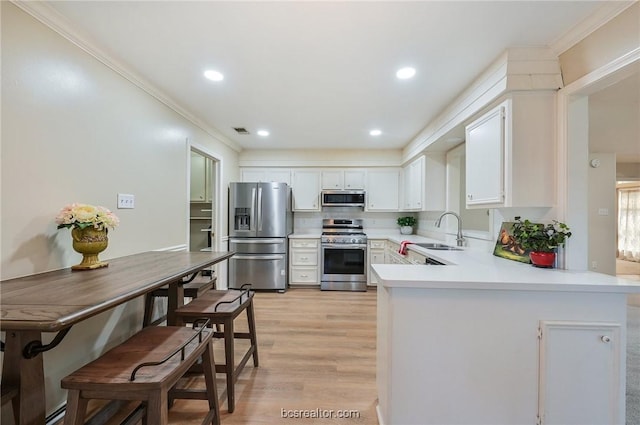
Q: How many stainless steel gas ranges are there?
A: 1